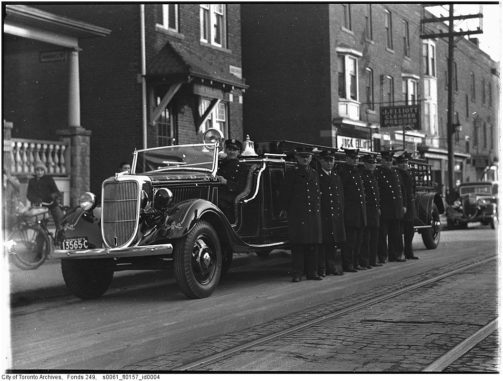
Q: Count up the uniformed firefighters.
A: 7